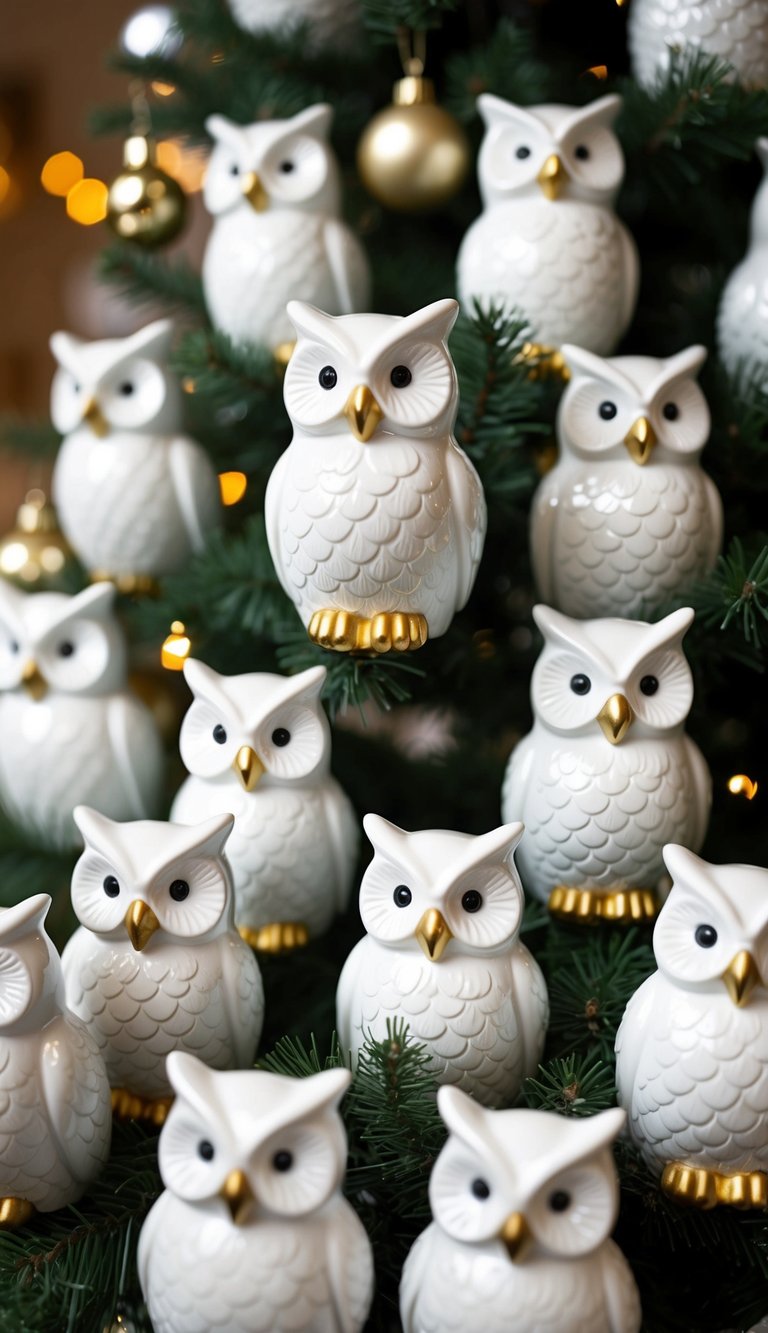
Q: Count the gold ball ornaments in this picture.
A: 3